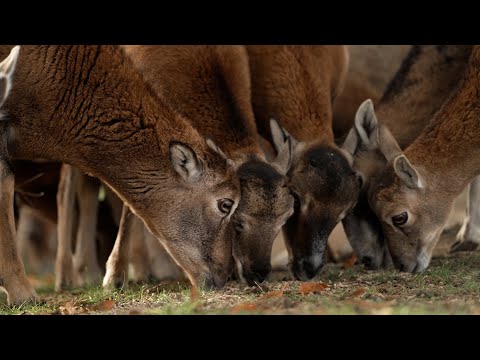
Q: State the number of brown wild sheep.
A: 5